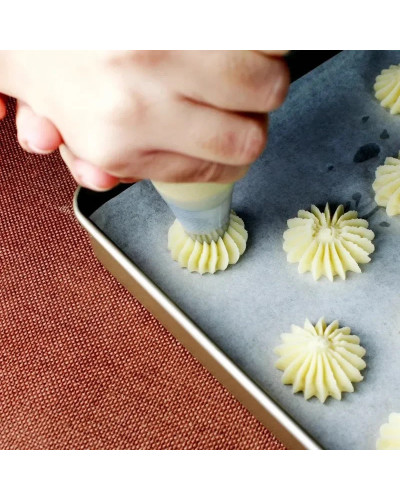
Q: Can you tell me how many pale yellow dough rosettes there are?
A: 6